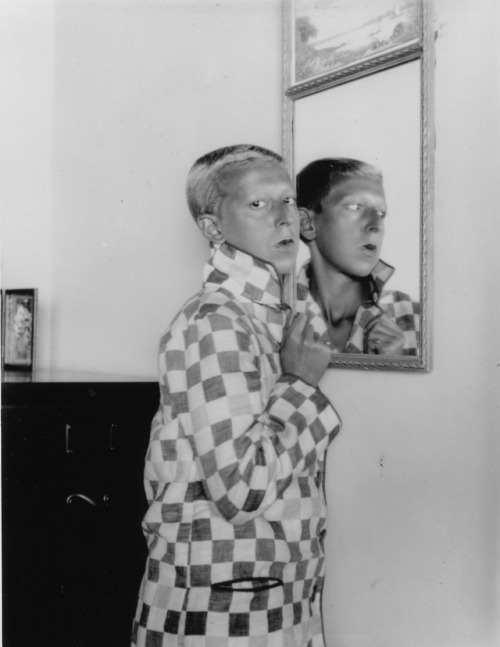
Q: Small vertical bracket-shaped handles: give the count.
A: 2